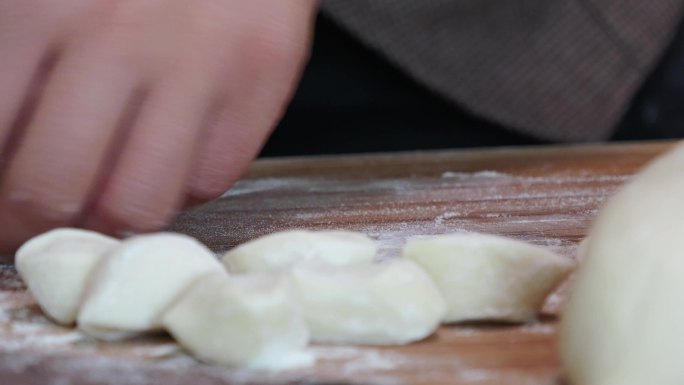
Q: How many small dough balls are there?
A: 6